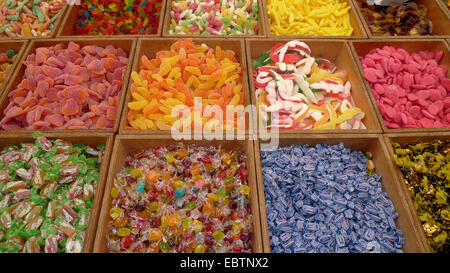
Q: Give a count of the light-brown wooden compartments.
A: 14